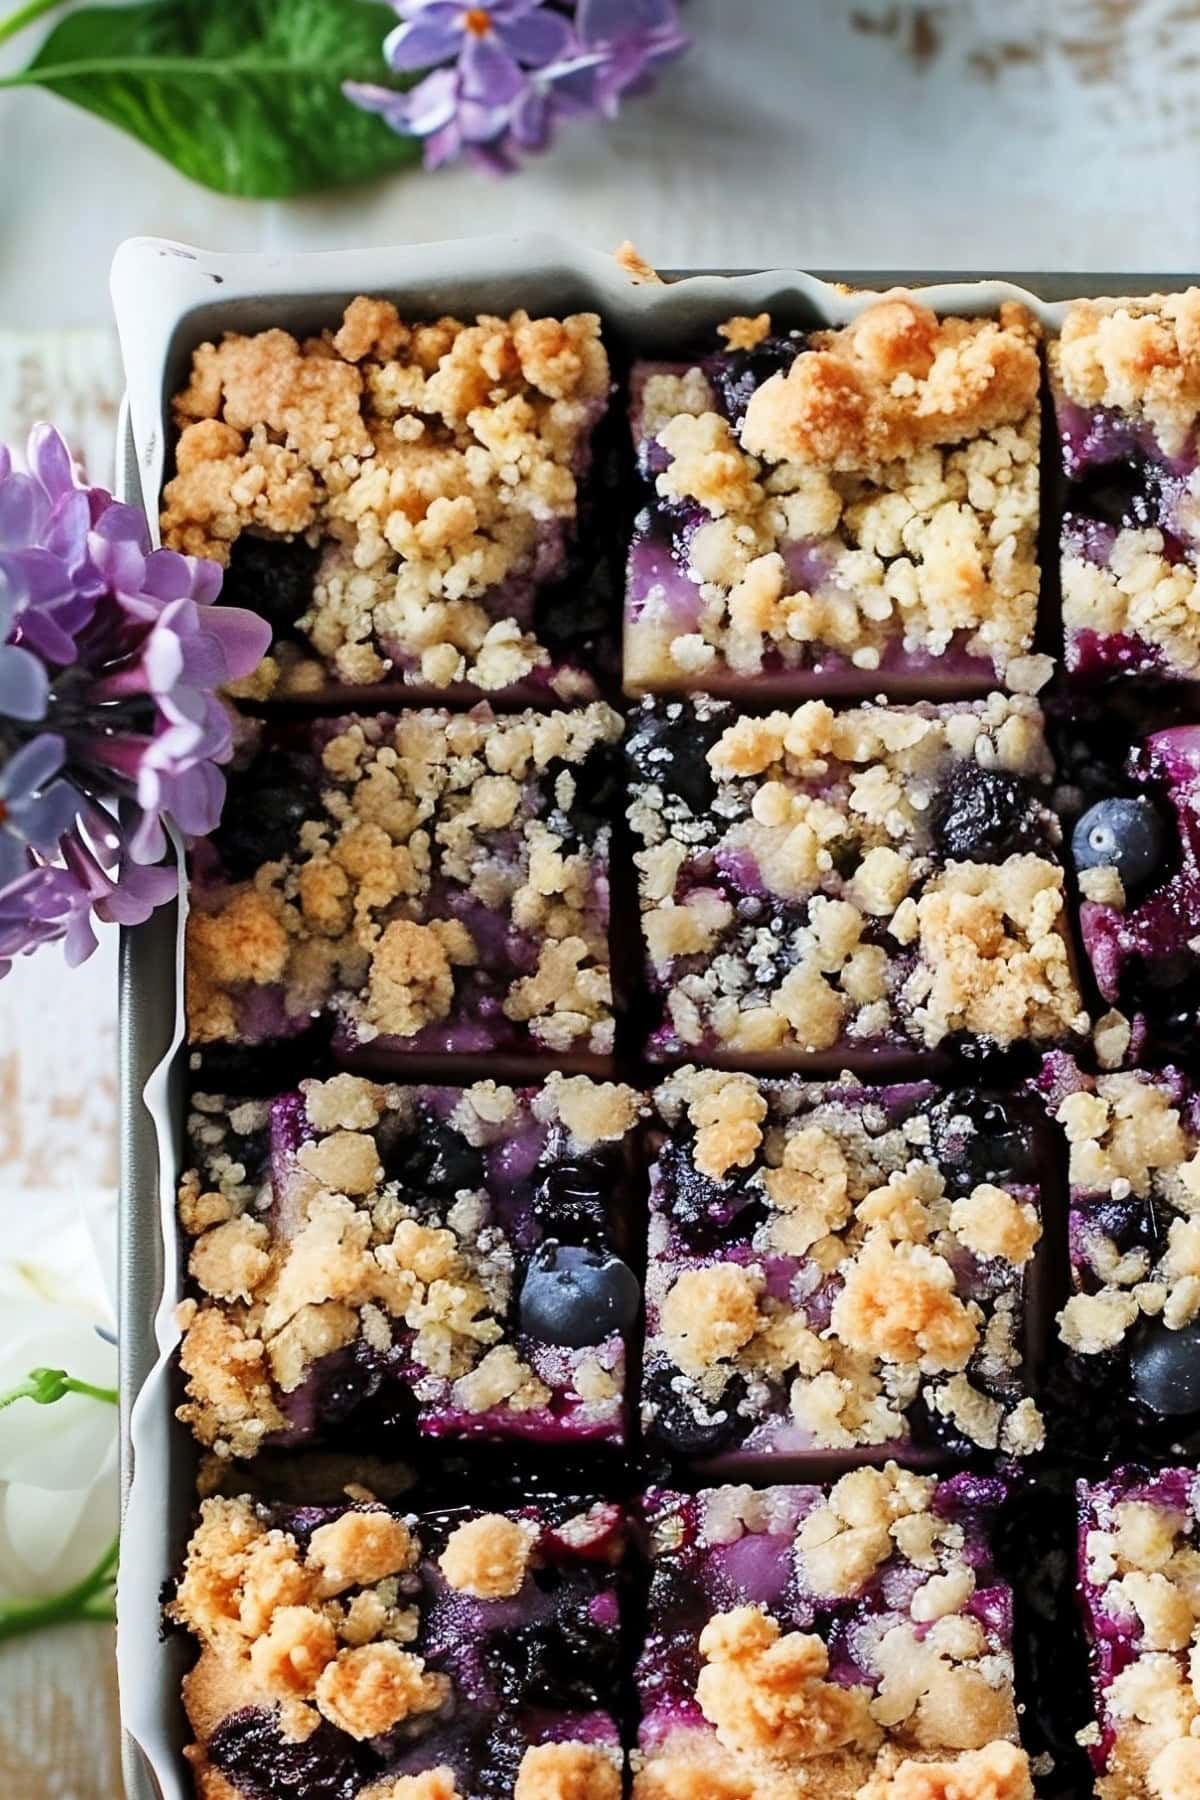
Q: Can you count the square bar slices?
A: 12